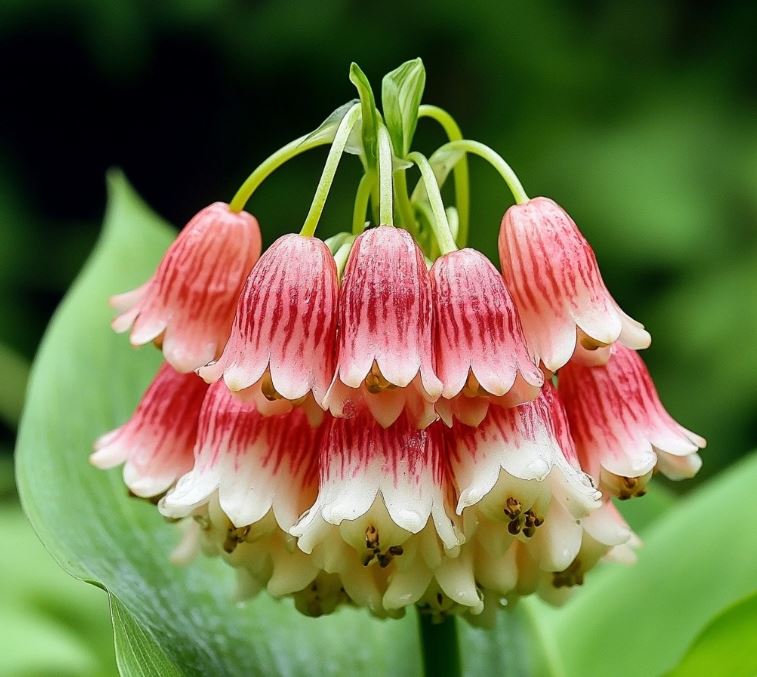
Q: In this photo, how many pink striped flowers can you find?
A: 10